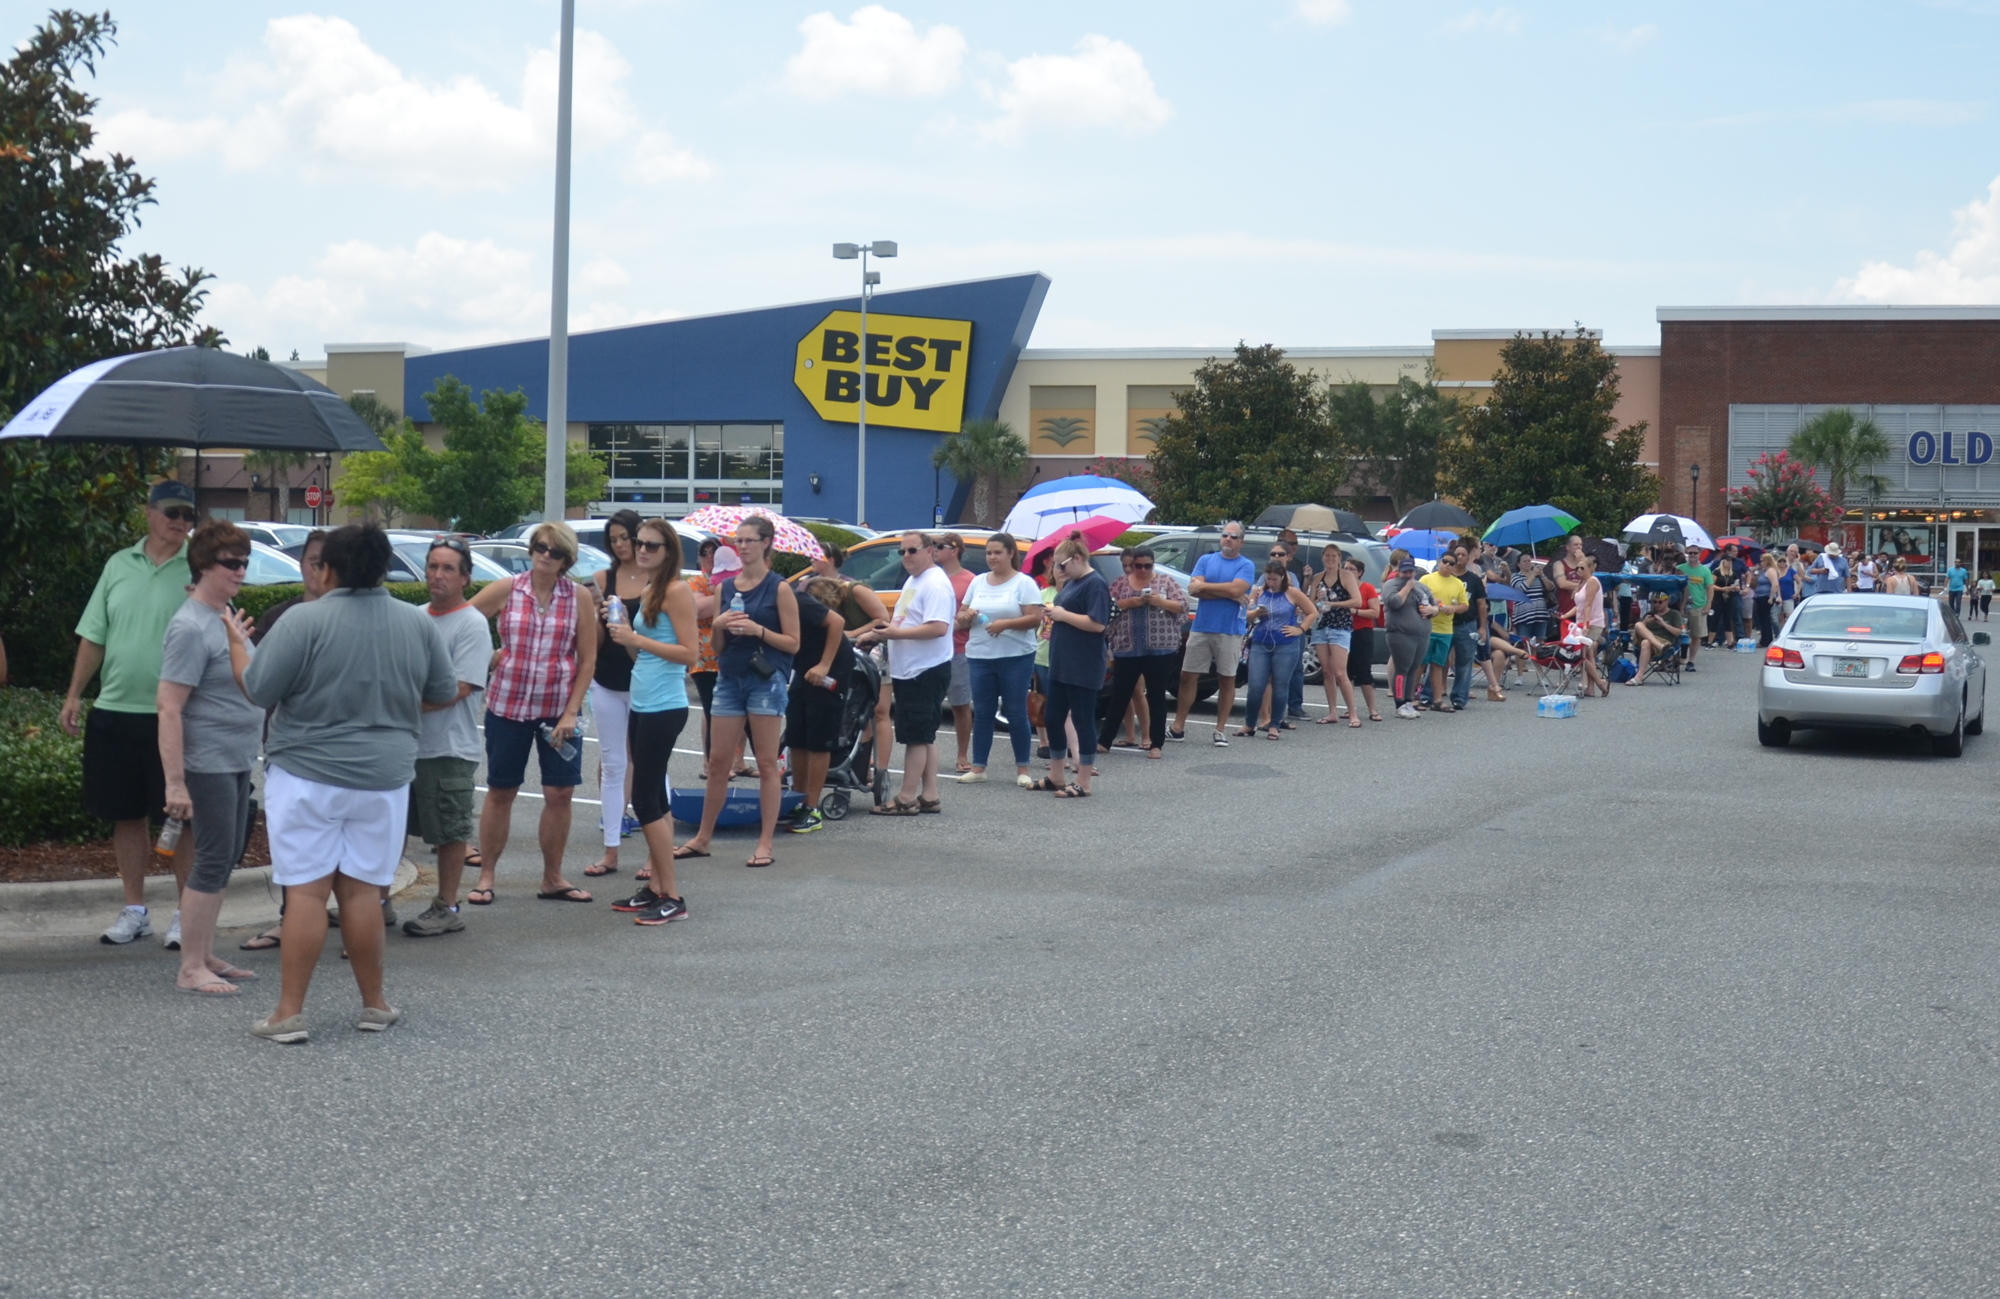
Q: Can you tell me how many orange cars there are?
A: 1